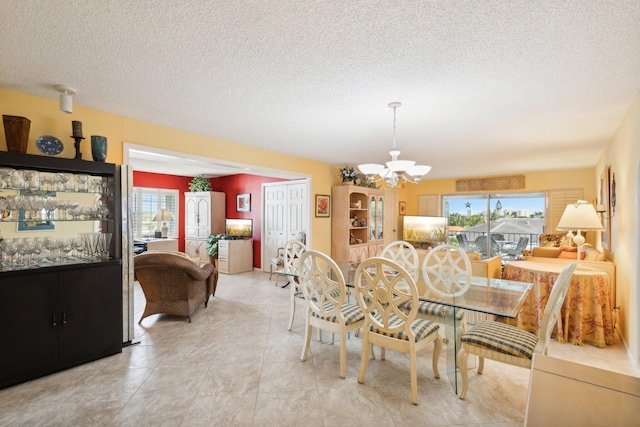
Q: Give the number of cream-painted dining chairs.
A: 6